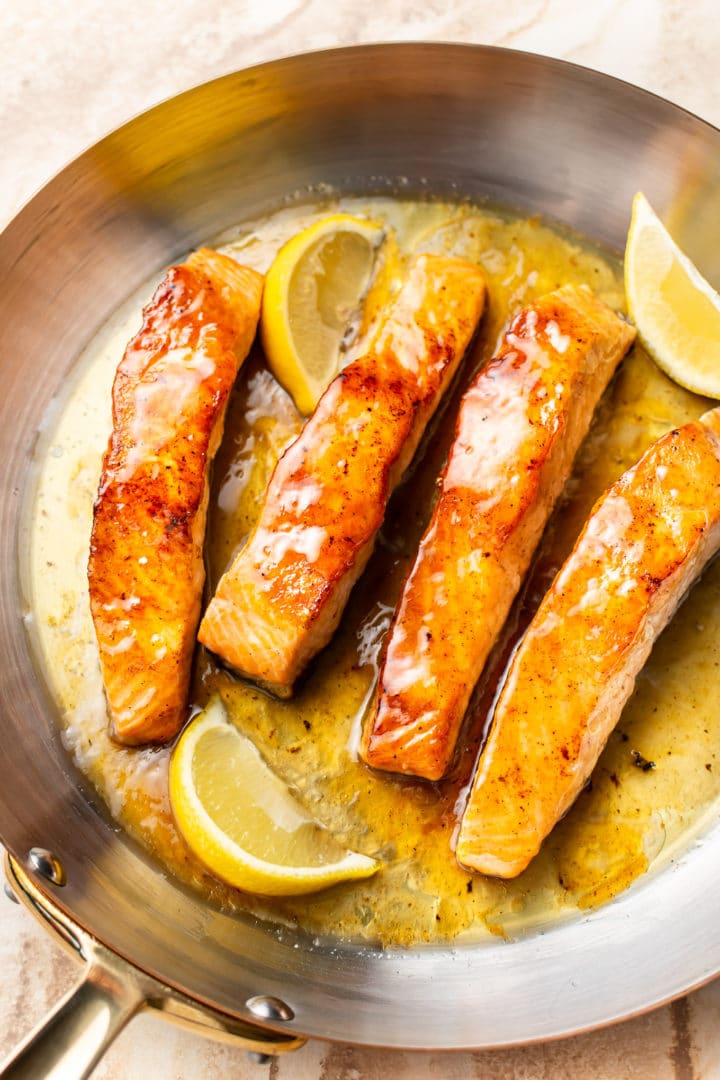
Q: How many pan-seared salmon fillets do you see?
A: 4